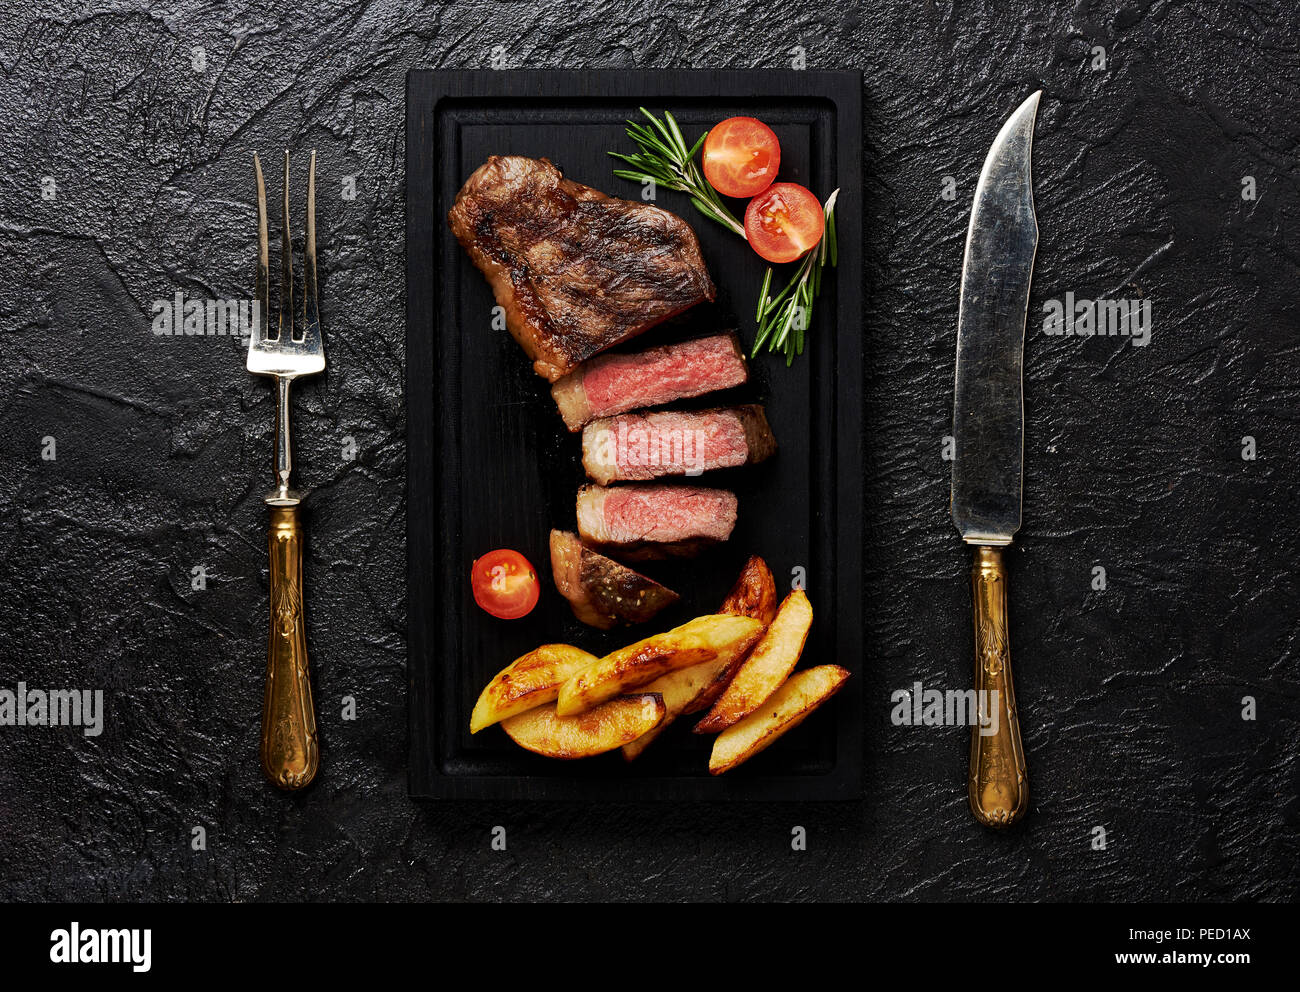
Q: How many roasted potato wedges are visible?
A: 7